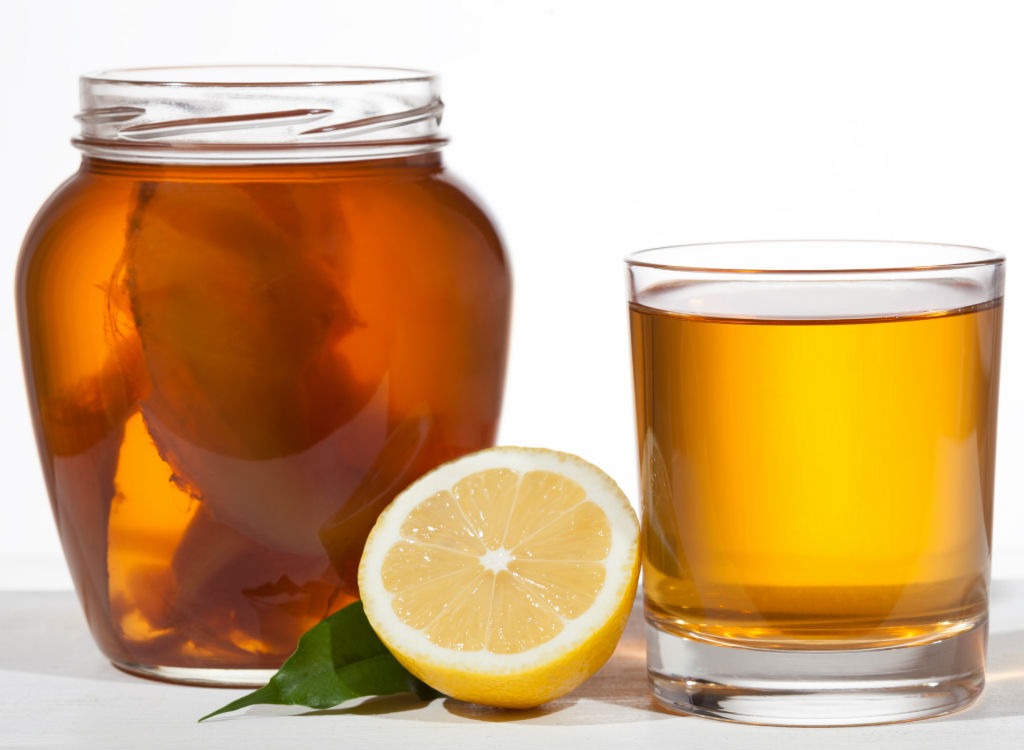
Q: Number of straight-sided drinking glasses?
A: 1